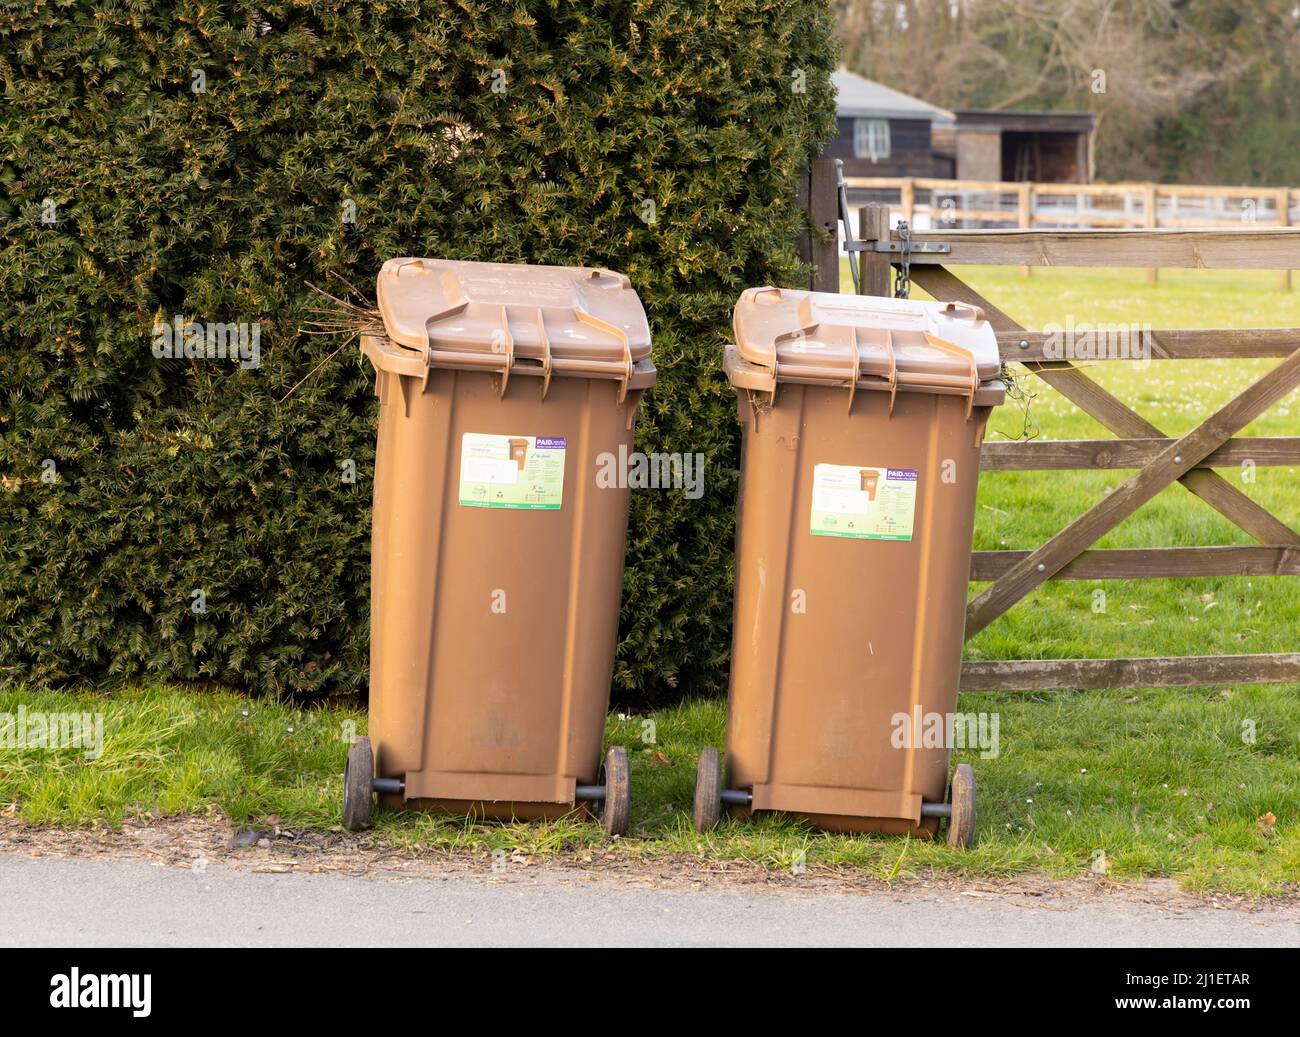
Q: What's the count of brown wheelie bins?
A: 2